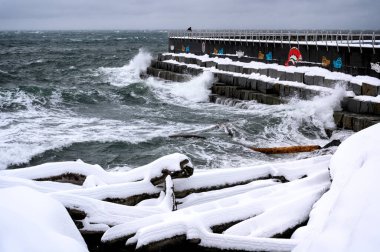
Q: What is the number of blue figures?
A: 4